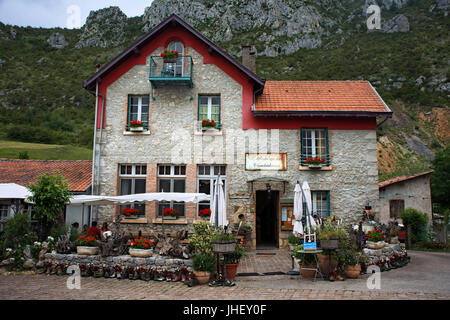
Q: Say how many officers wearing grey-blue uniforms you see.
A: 0